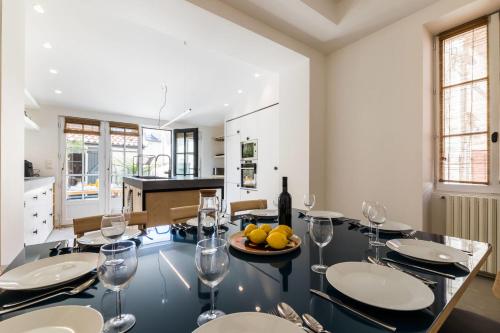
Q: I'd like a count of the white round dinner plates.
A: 10